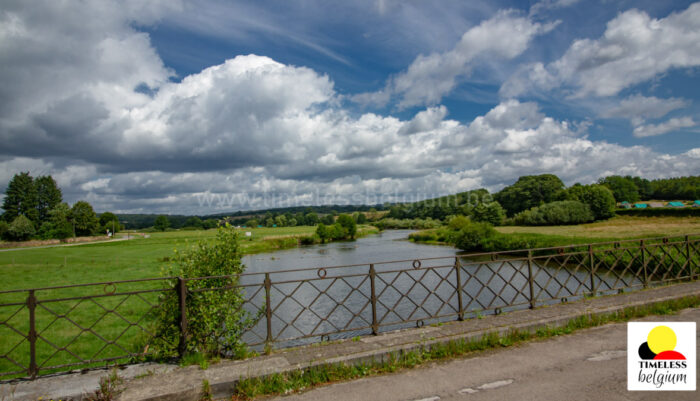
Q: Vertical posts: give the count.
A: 9